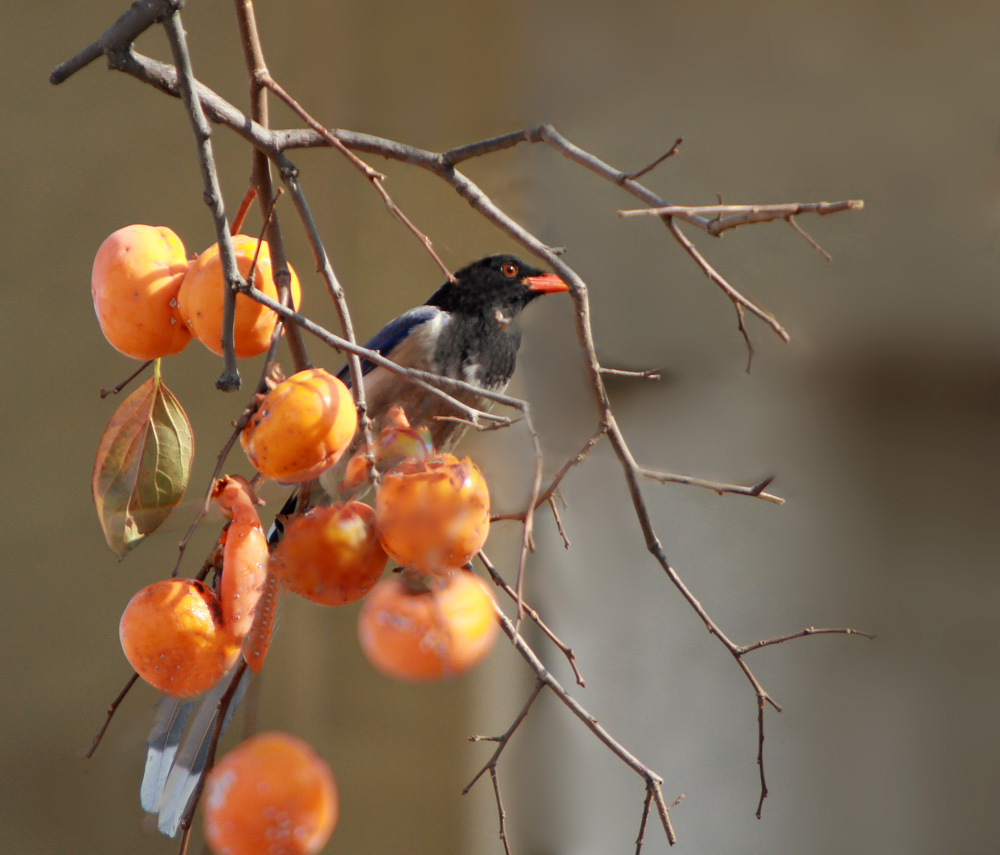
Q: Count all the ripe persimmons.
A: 8